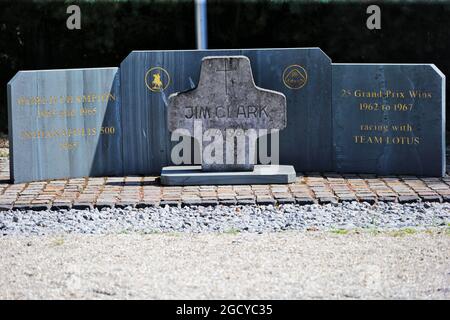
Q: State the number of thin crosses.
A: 1